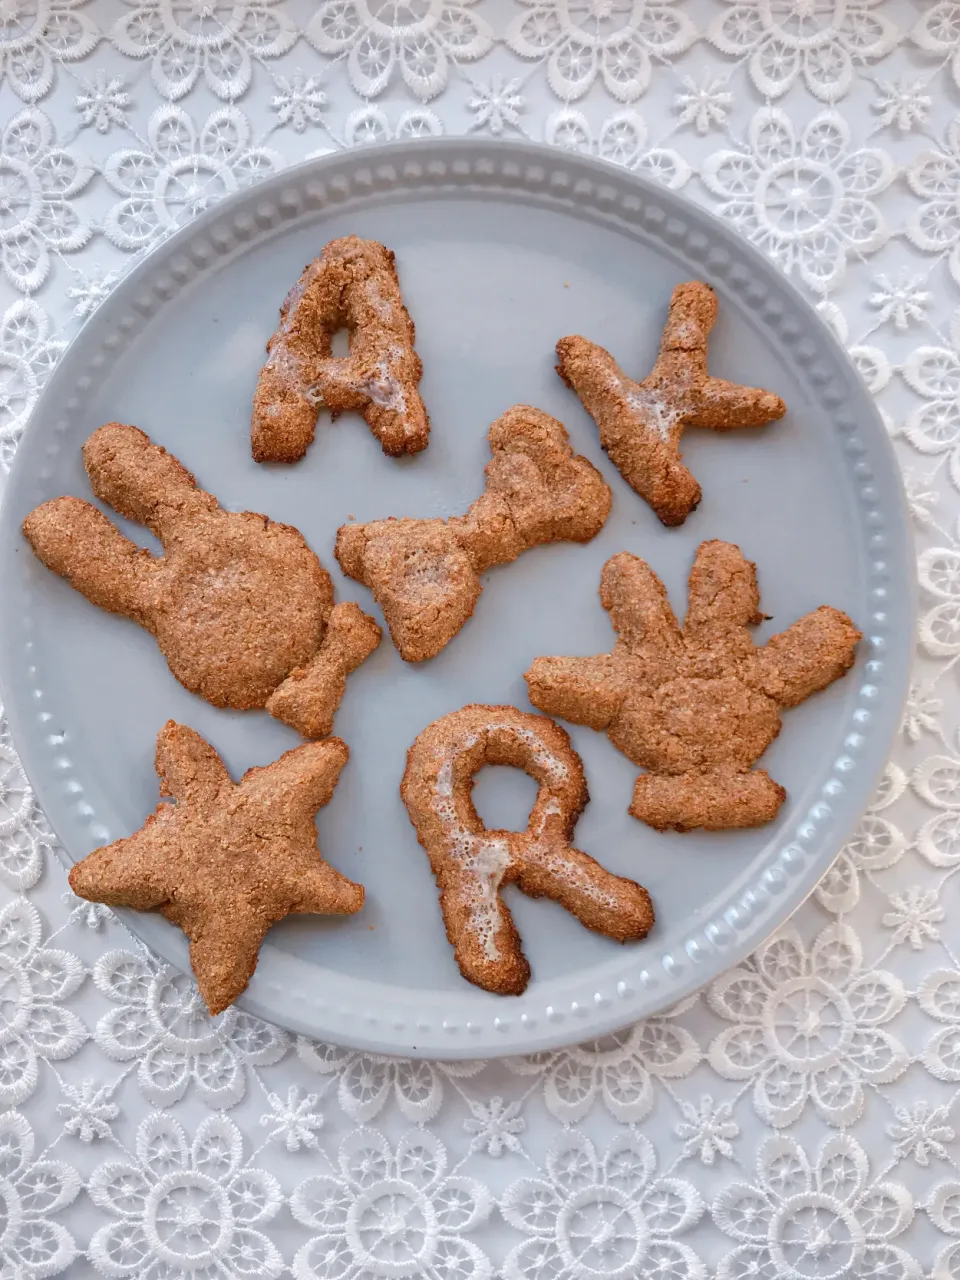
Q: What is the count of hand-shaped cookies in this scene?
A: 1